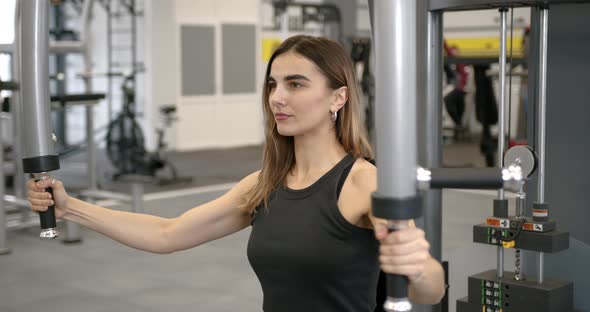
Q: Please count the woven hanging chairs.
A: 0